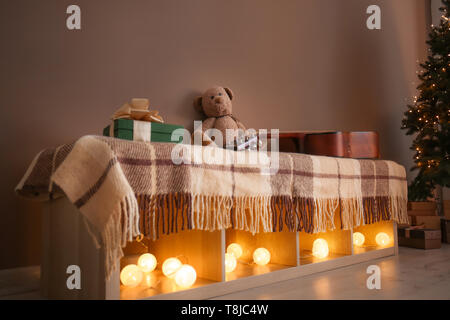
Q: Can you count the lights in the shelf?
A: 10